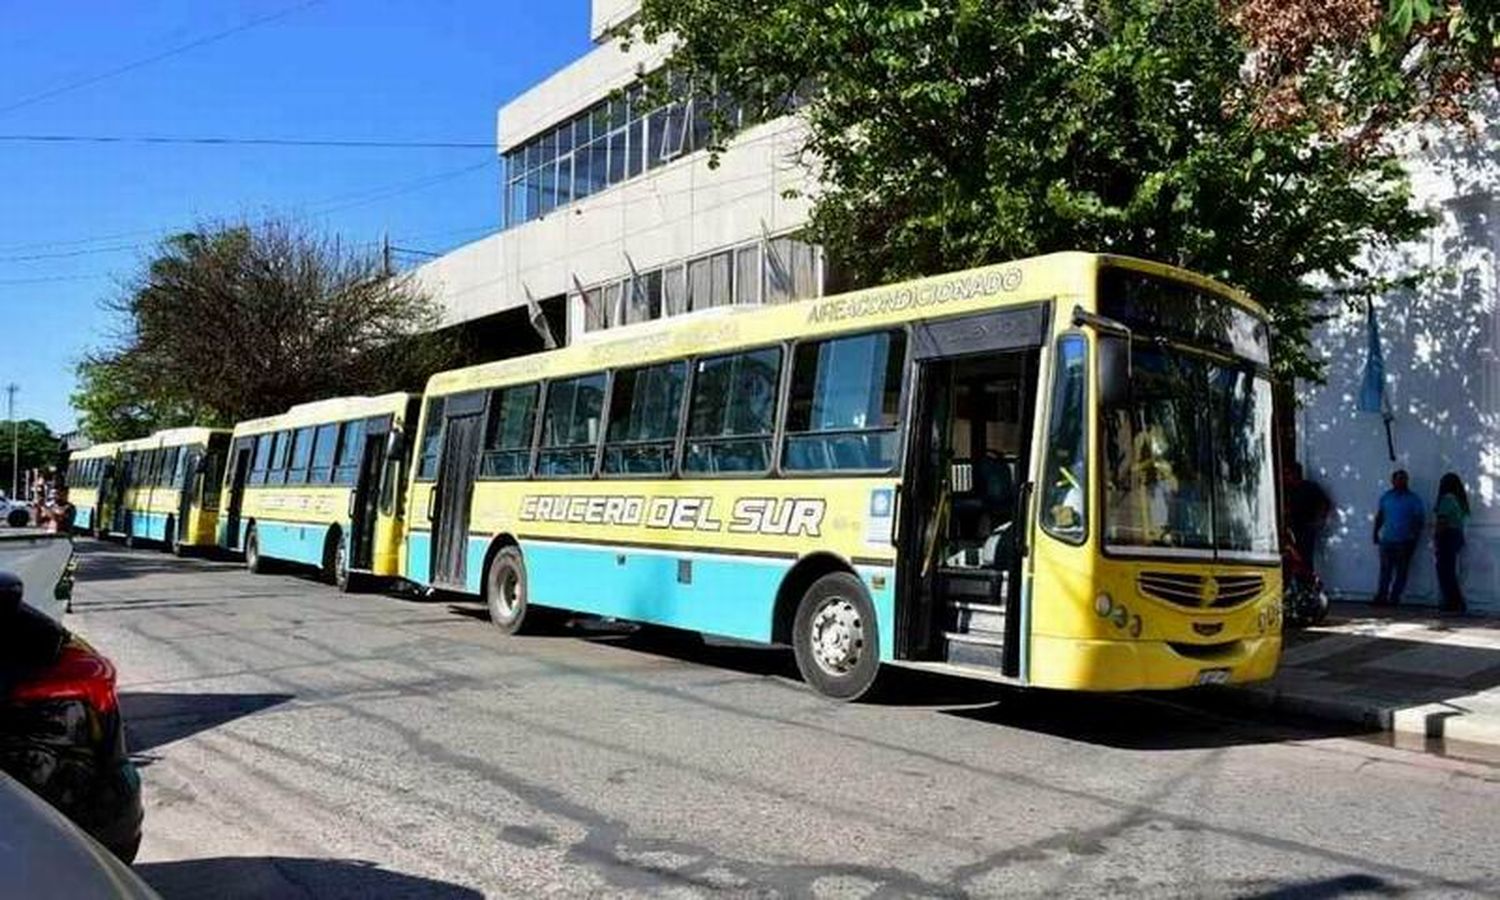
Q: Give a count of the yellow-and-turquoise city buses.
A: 4